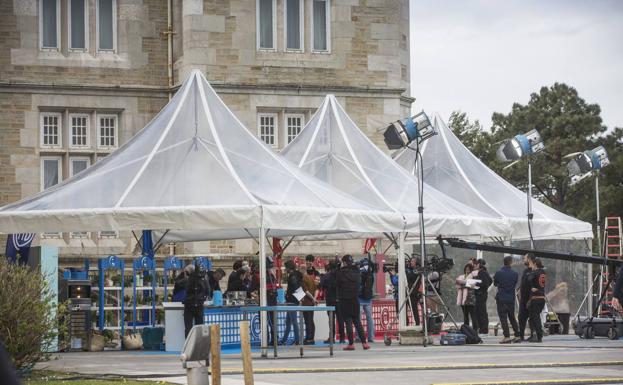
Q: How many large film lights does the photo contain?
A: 3